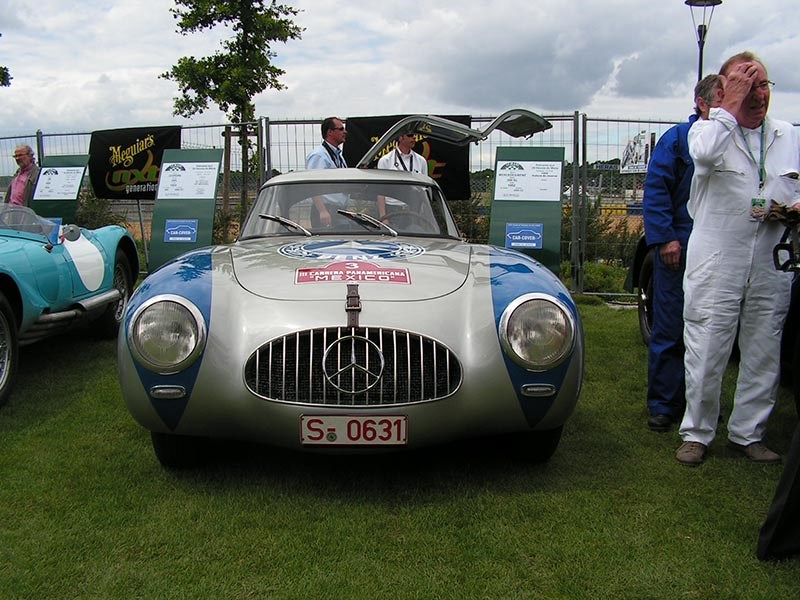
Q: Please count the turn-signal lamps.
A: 2